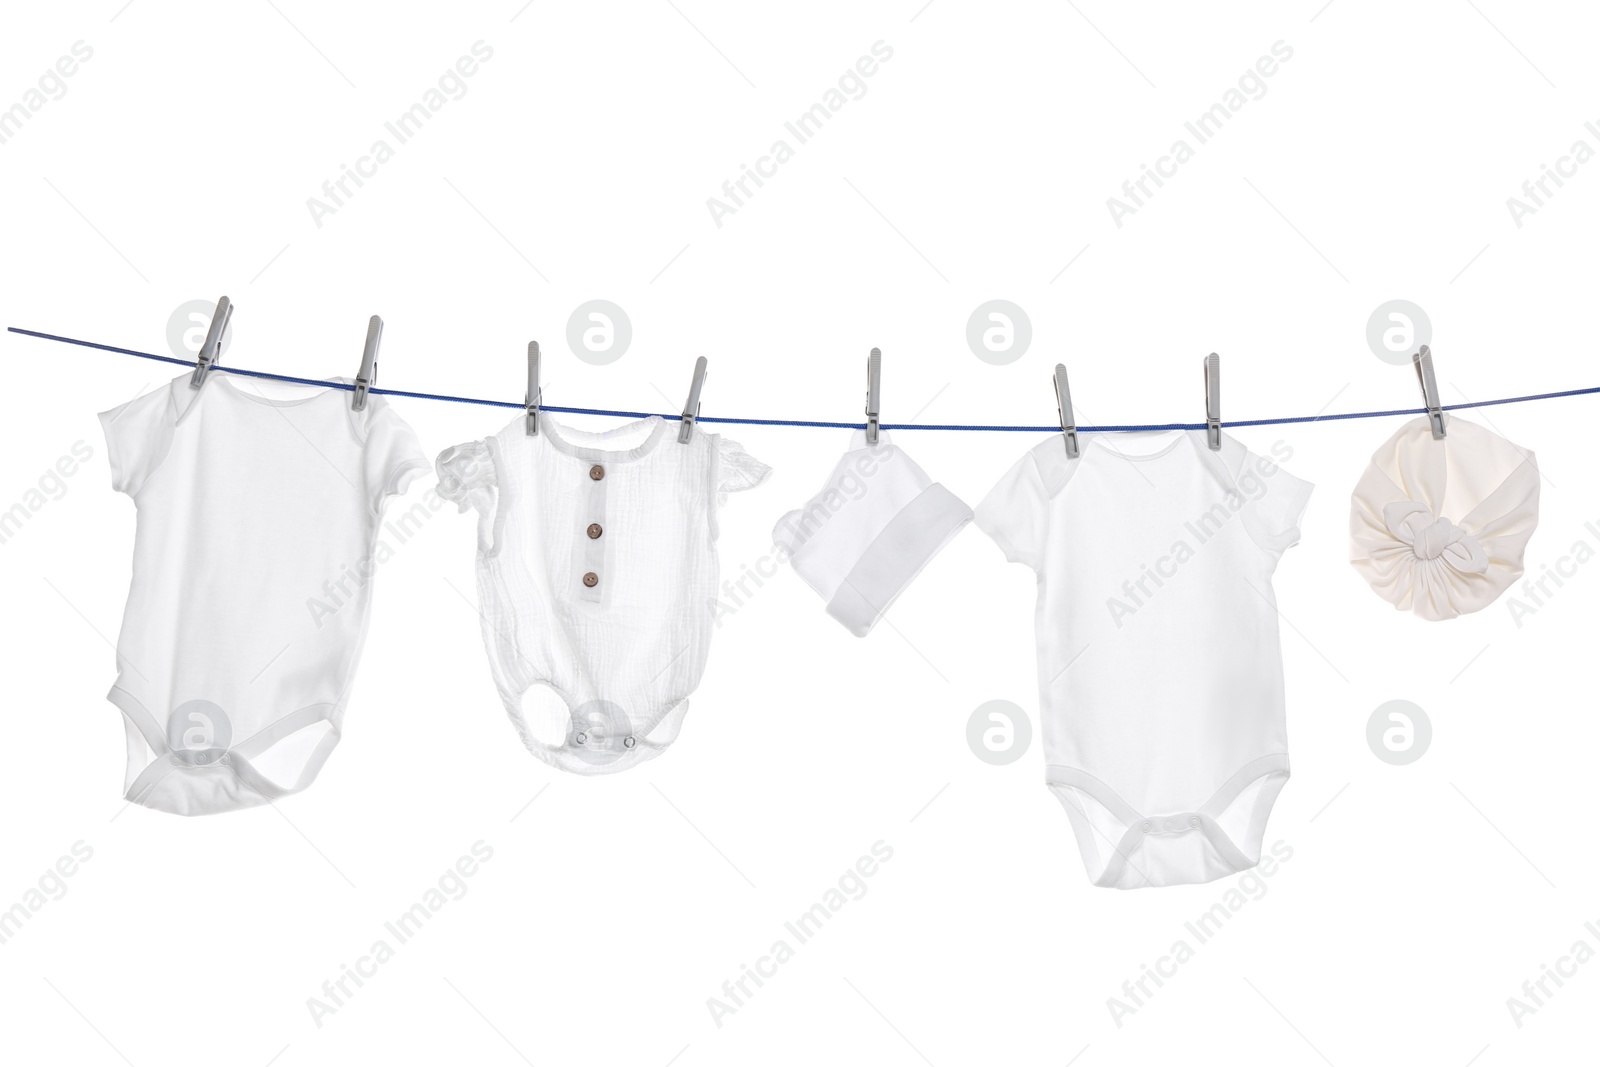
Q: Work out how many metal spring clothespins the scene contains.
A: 8